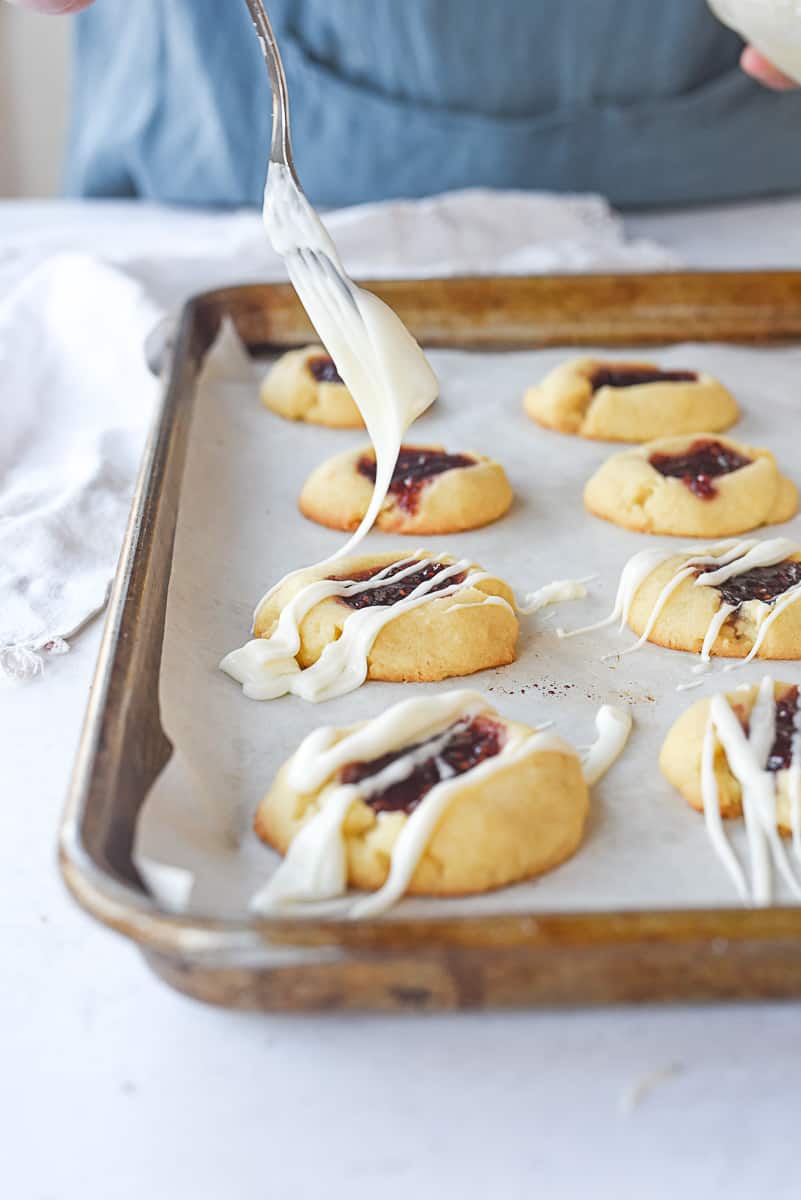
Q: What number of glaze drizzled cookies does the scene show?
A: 4